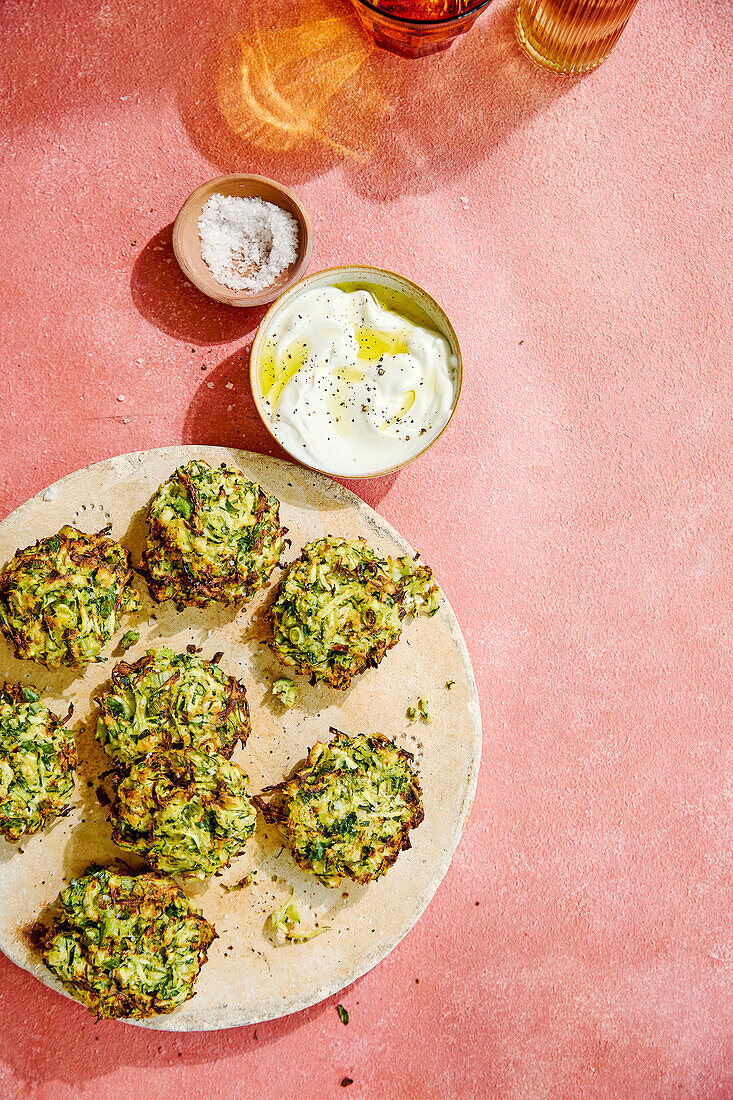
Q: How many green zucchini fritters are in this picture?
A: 8